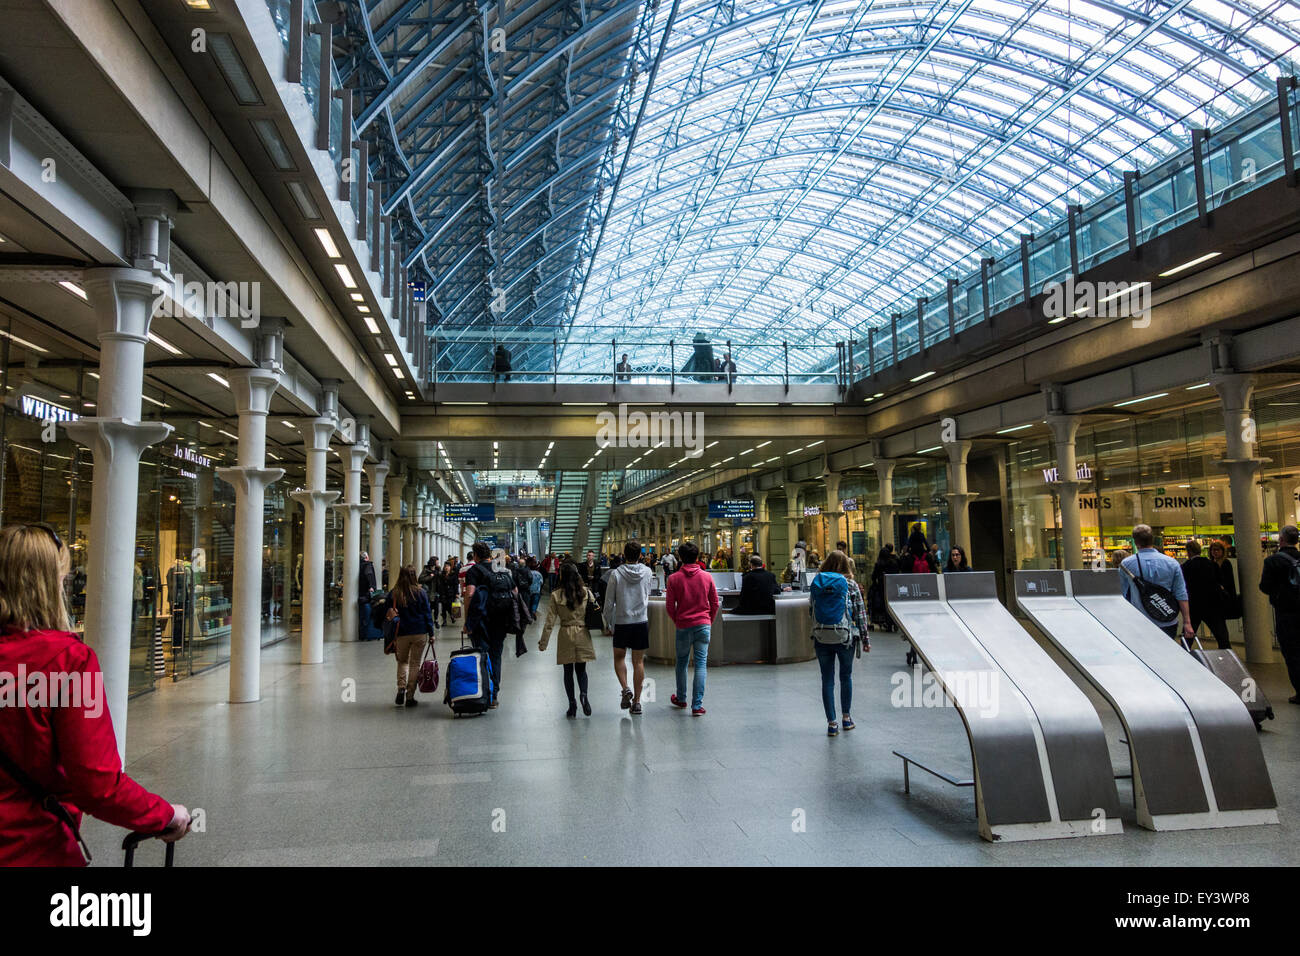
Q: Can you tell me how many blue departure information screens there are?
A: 2